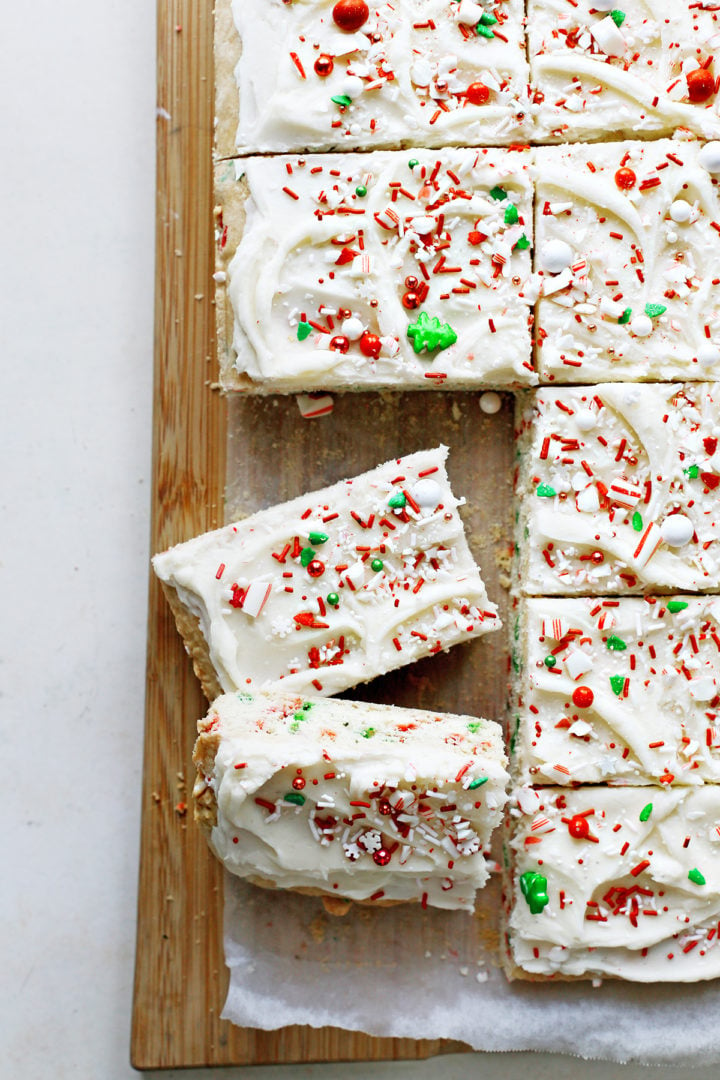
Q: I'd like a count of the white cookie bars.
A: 9